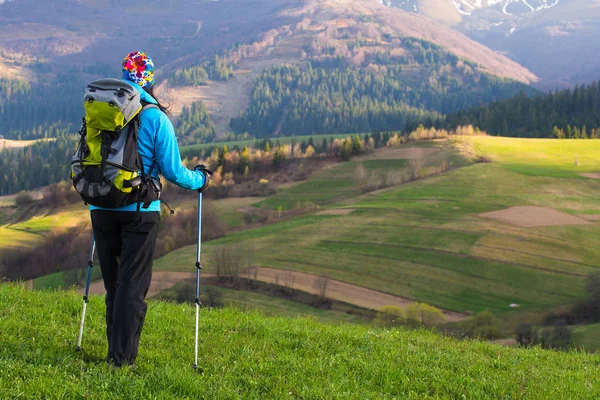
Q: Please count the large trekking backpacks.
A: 1